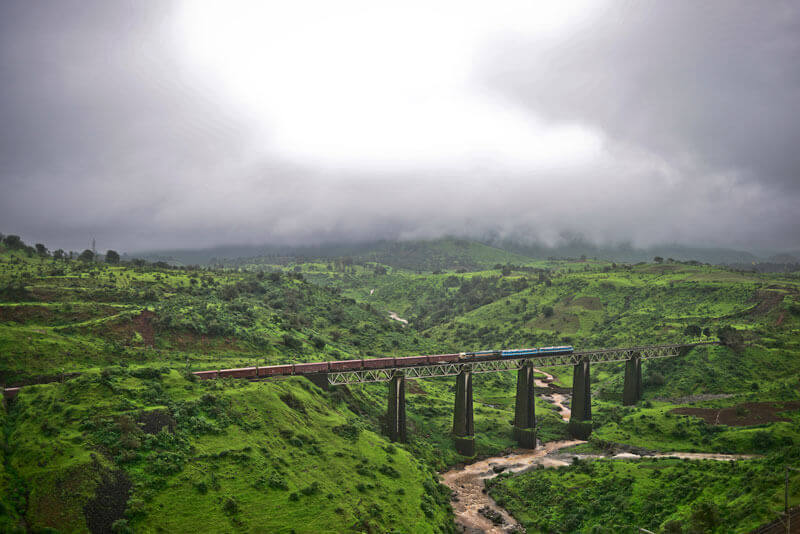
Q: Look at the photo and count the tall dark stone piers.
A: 5